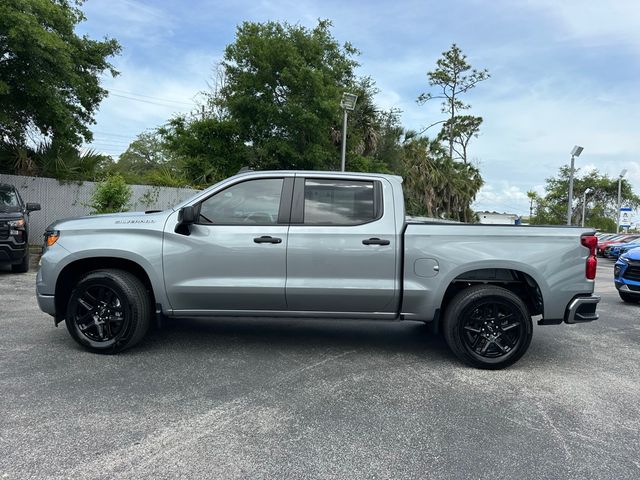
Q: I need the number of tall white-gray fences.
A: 1